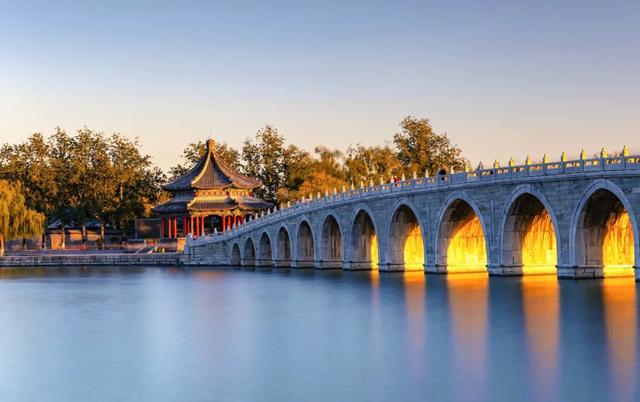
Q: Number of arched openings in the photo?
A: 11